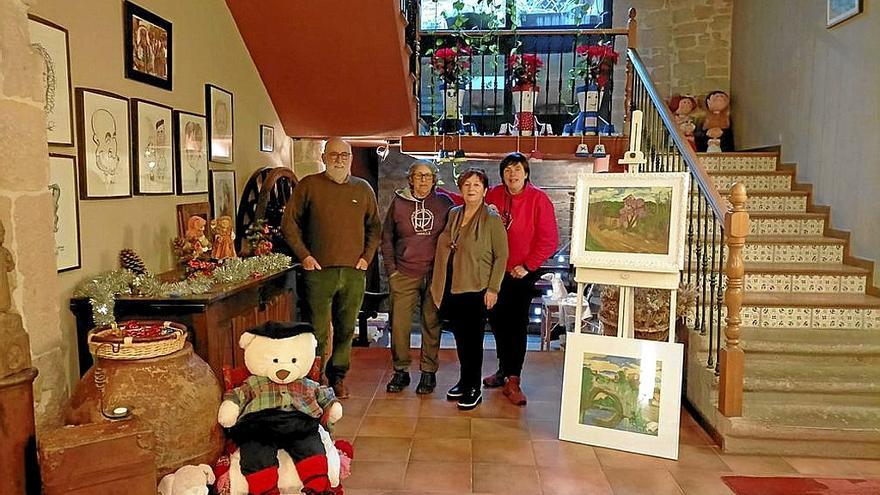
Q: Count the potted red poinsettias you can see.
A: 3